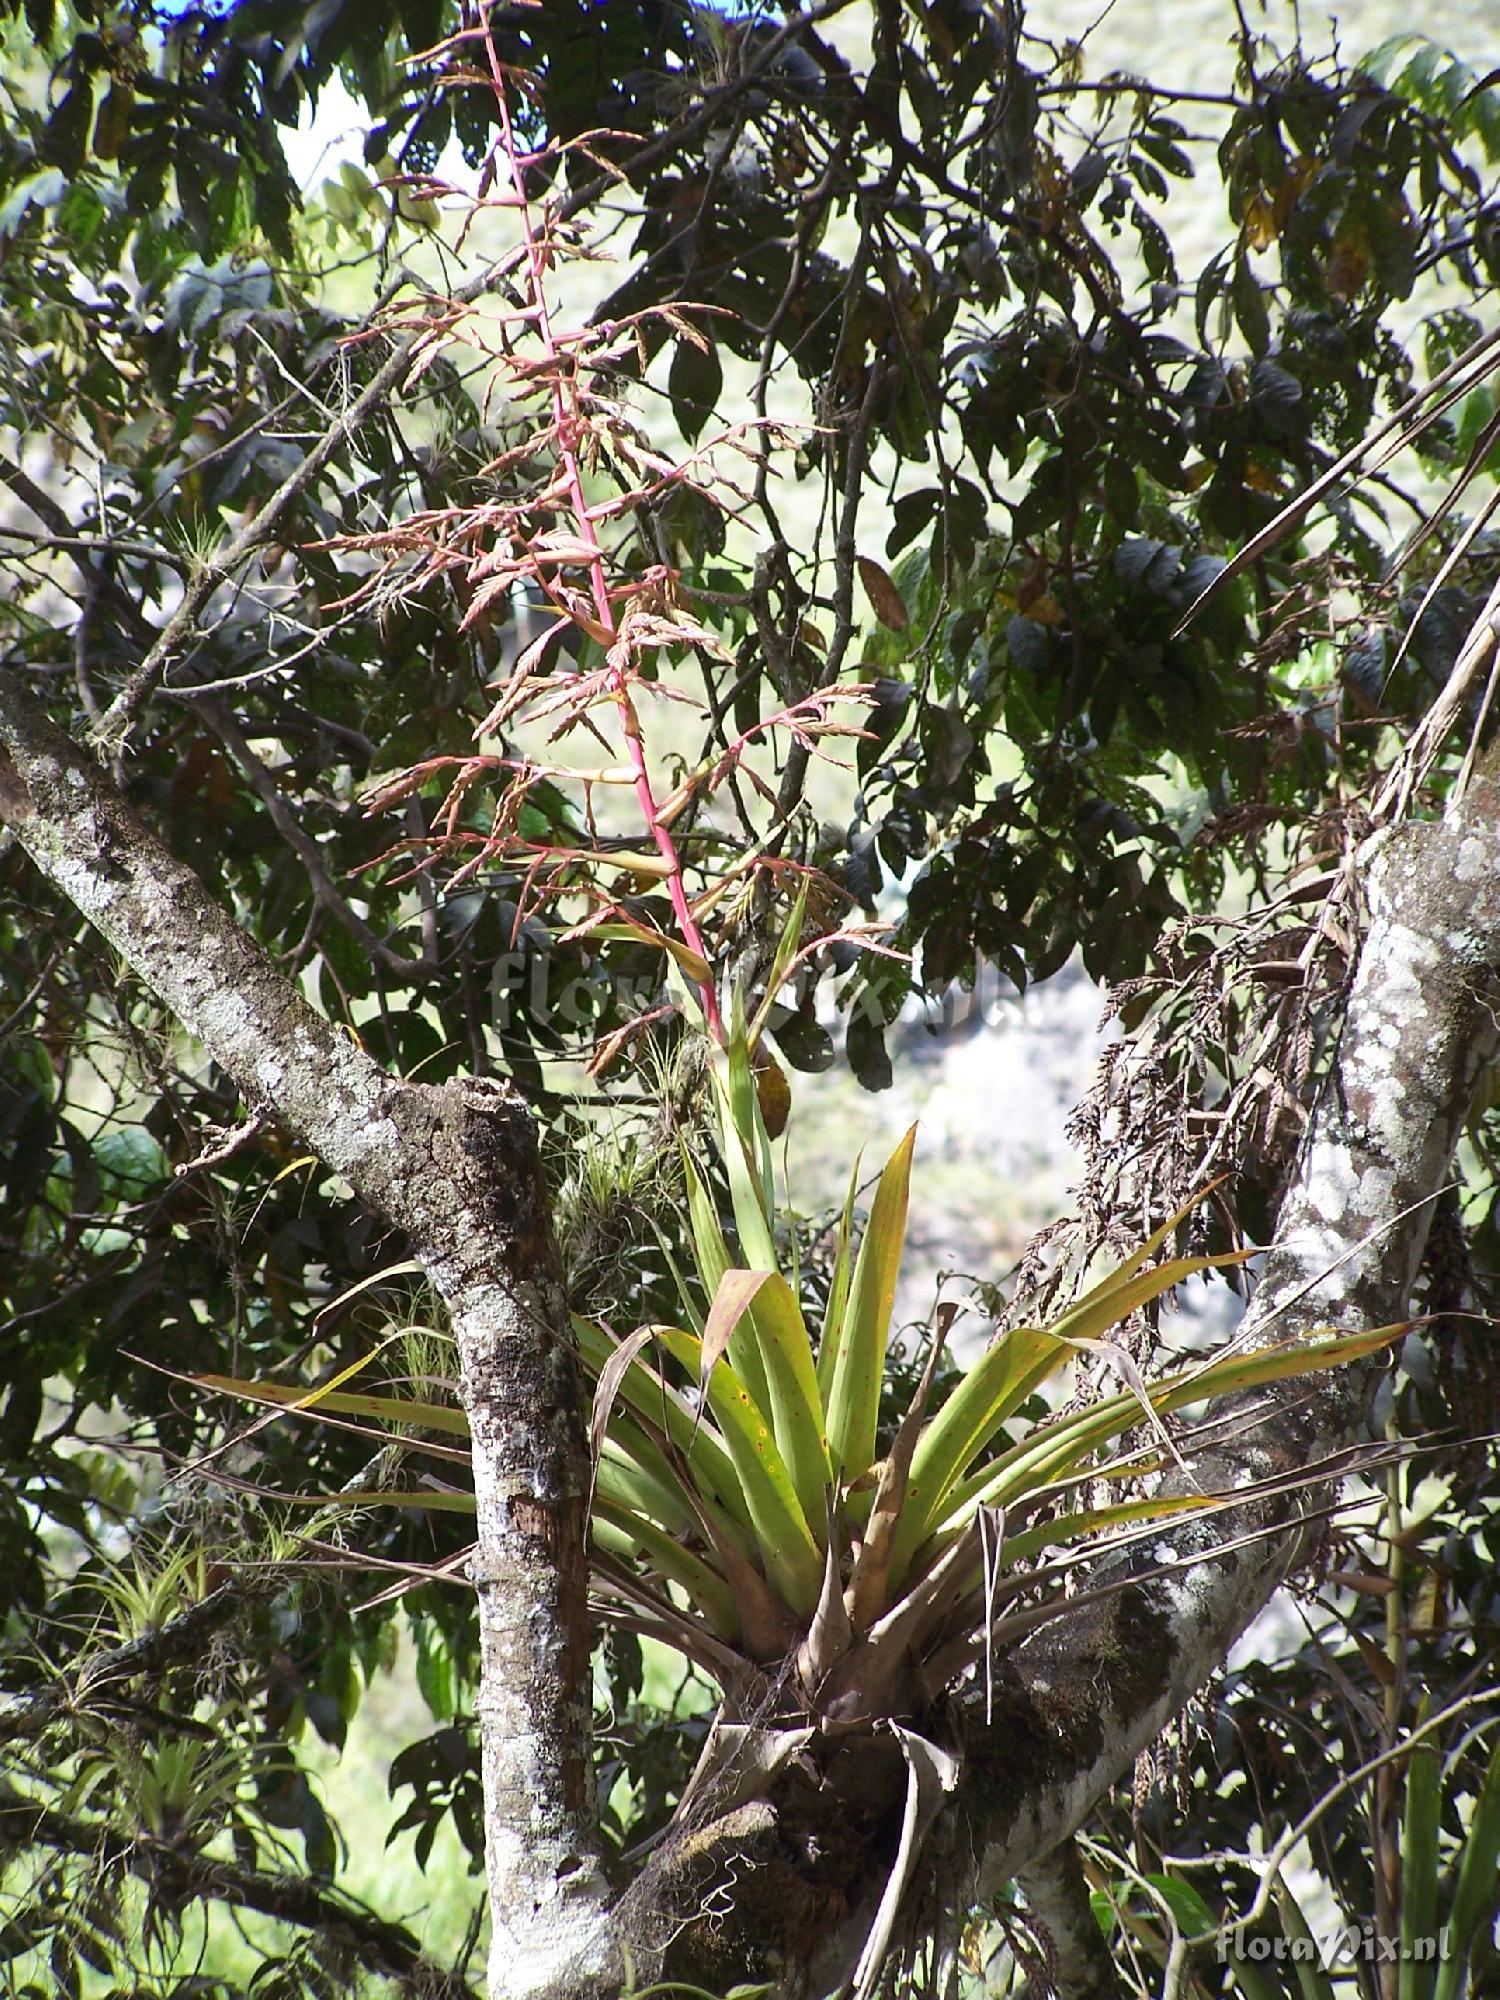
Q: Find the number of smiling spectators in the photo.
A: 0